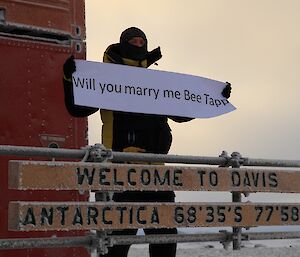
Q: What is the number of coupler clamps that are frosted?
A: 4